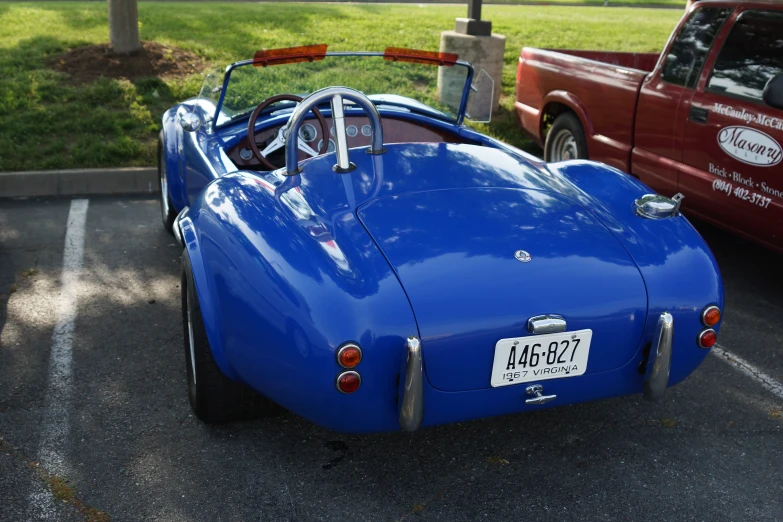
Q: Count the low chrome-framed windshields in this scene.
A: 1